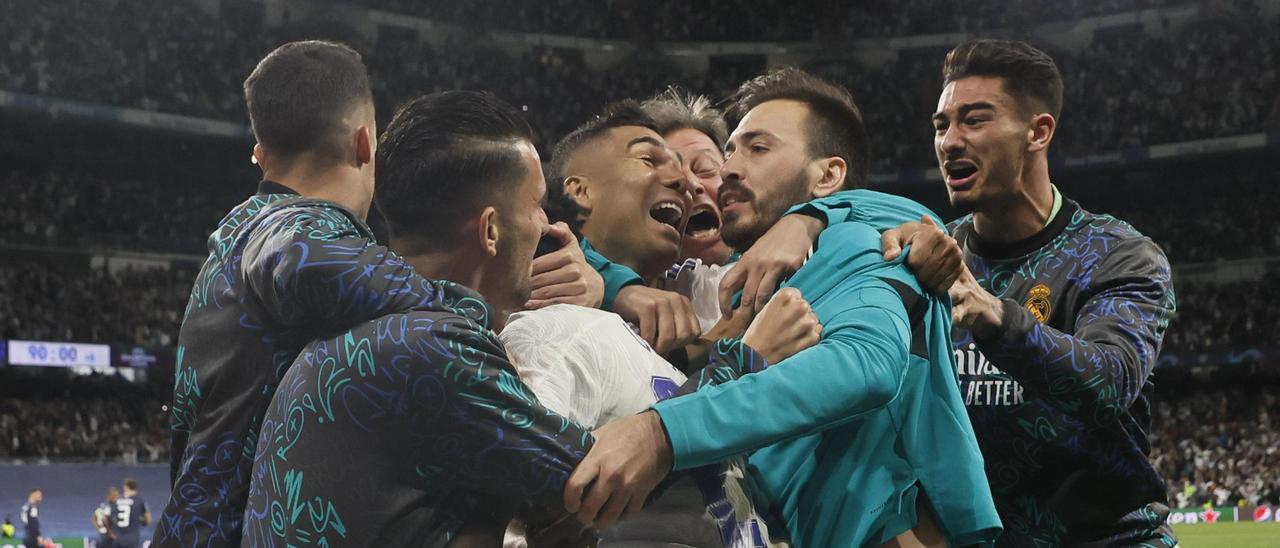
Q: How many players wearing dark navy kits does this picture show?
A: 3